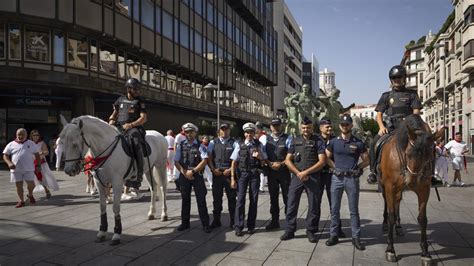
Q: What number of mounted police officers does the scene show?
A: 2